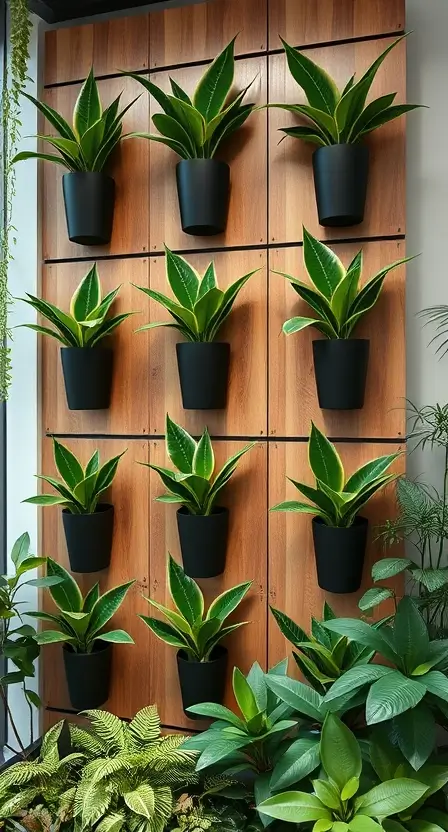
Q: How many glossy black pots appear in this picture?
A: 11